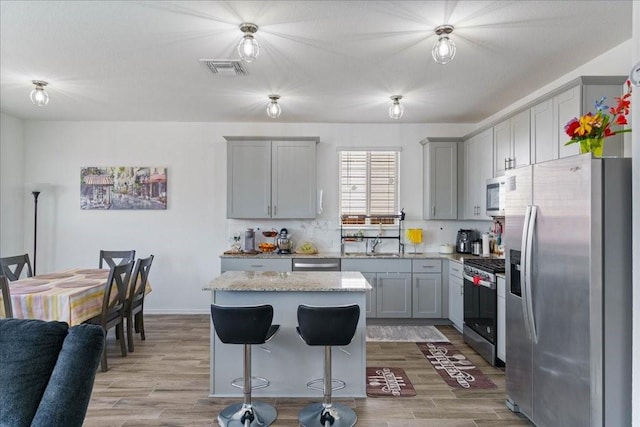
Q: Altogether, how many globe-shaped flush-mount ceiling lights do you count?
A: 5